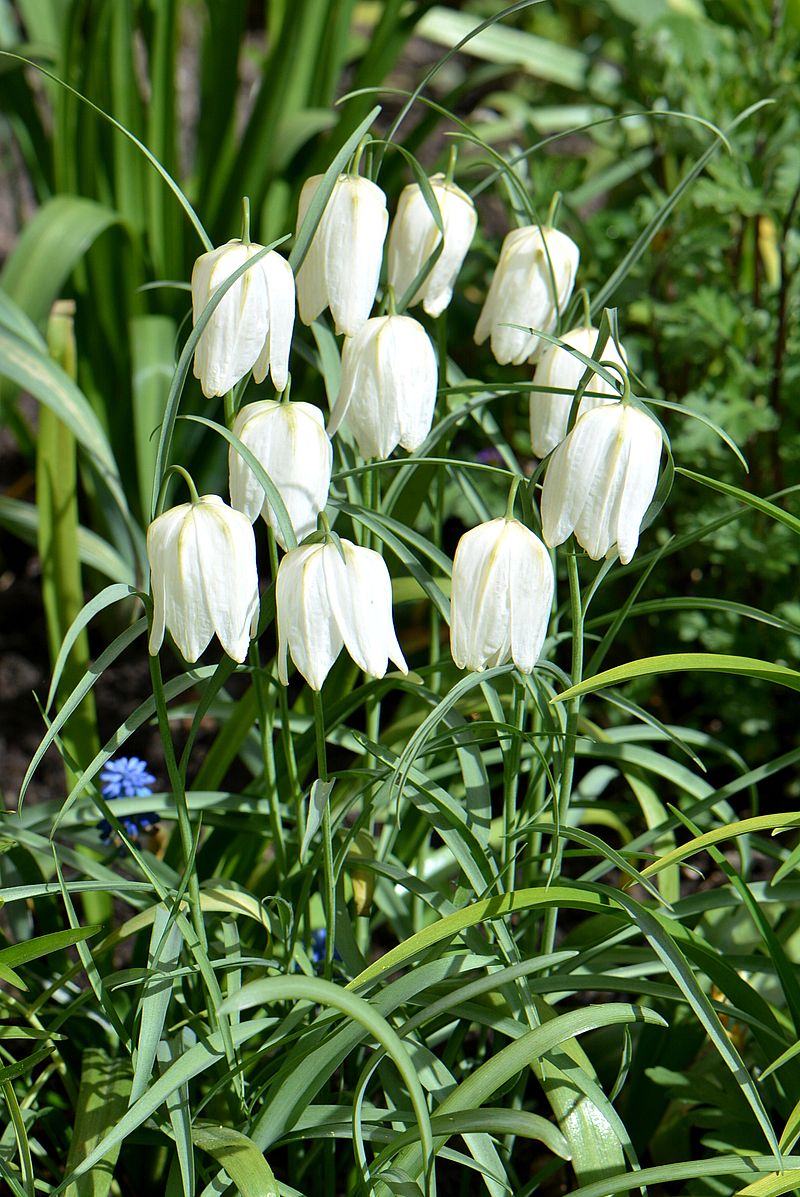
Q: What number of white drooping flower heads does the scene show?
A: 11